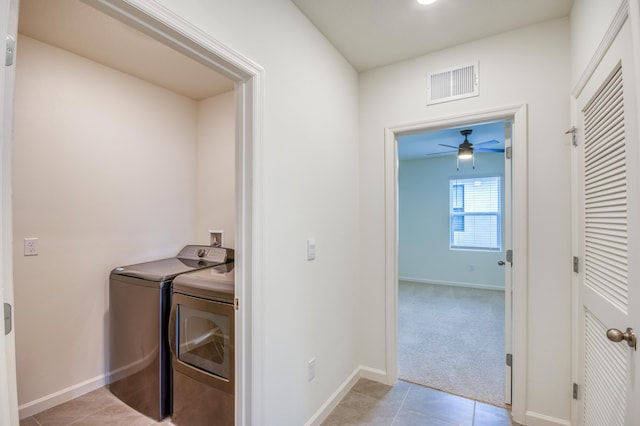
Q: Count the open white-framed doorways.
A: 2